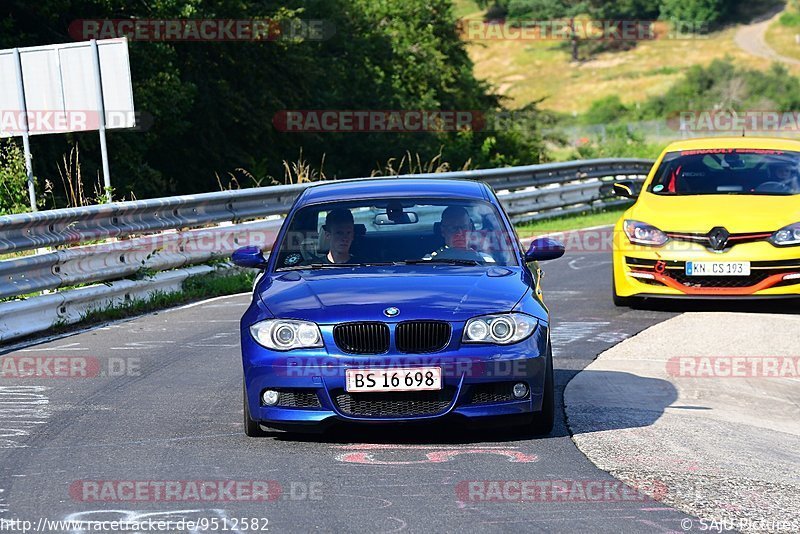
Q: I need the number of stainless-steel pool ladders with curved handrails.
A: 0